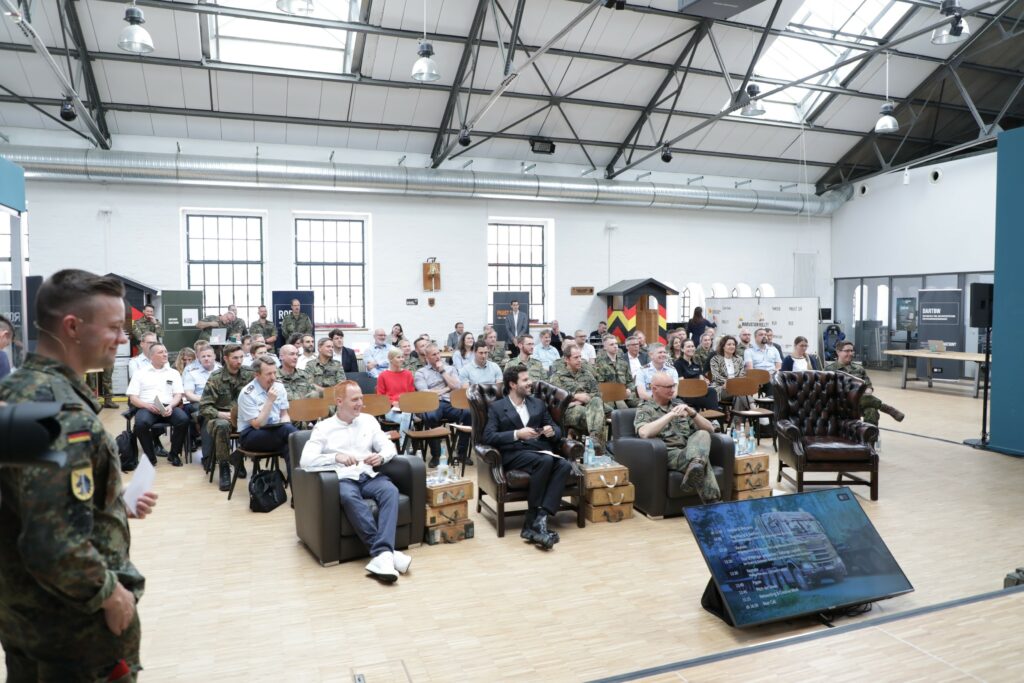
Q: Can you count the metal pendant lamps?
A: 6